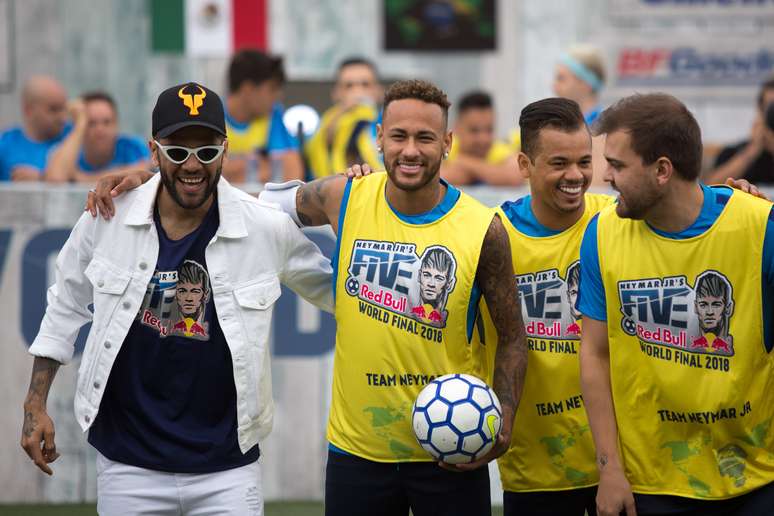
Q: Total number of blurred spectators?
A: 7